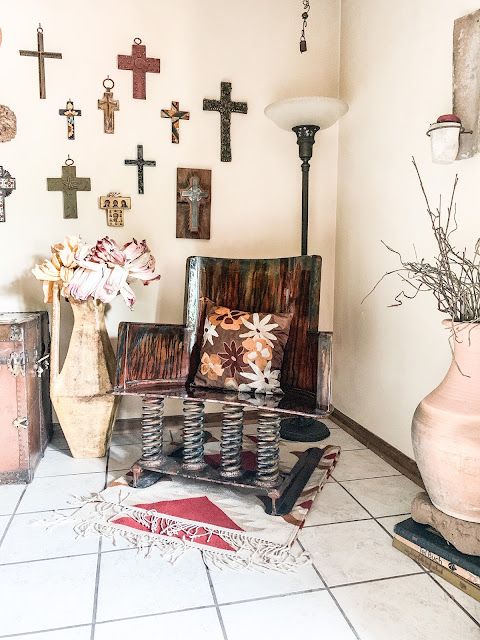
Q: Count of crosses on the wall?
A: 11